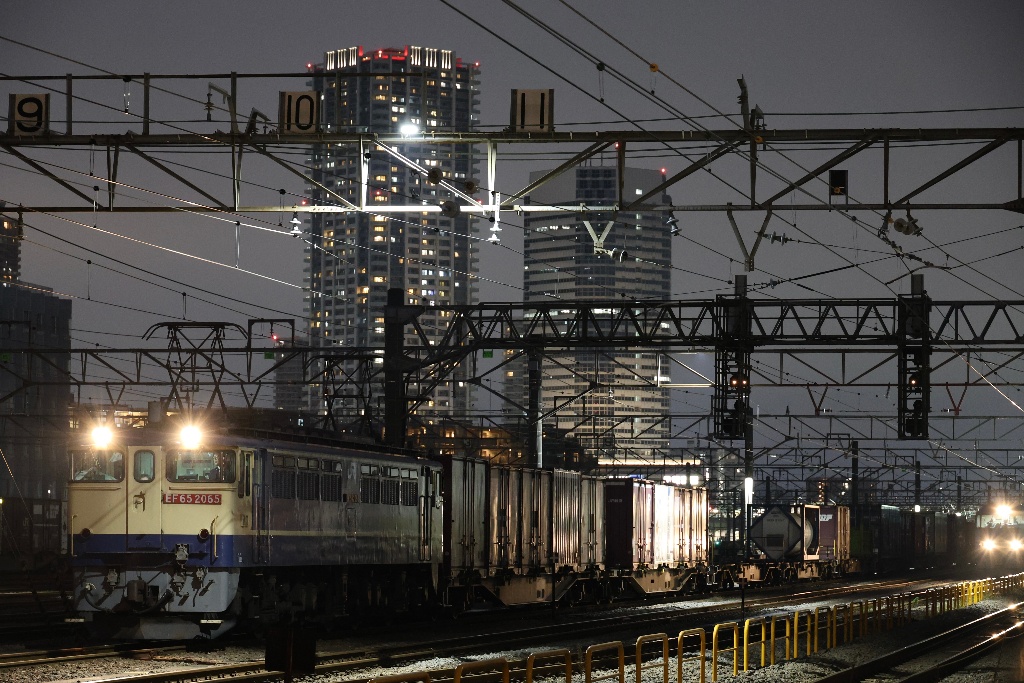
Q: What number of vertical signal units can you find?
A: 2